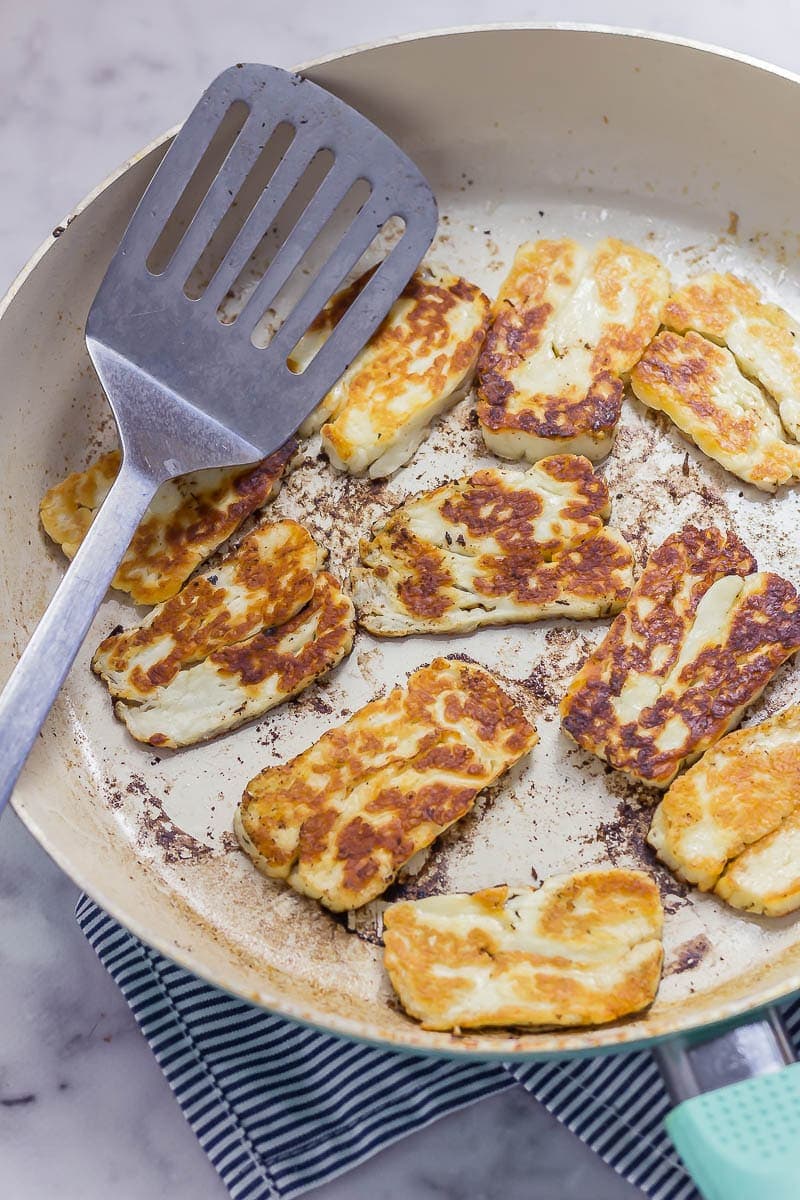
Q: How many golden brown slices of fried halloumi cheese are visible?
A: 10